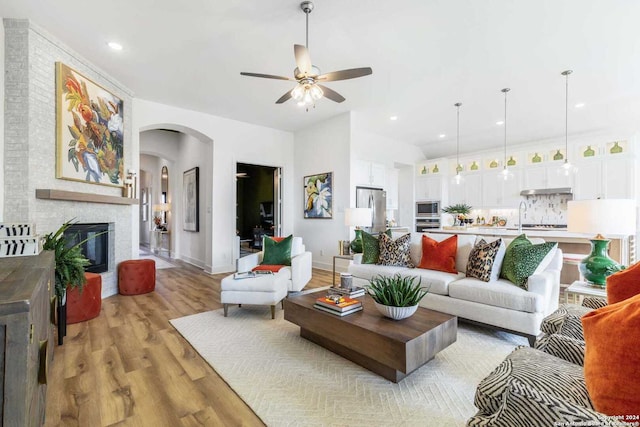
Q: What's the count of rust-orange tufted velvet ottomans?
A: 2